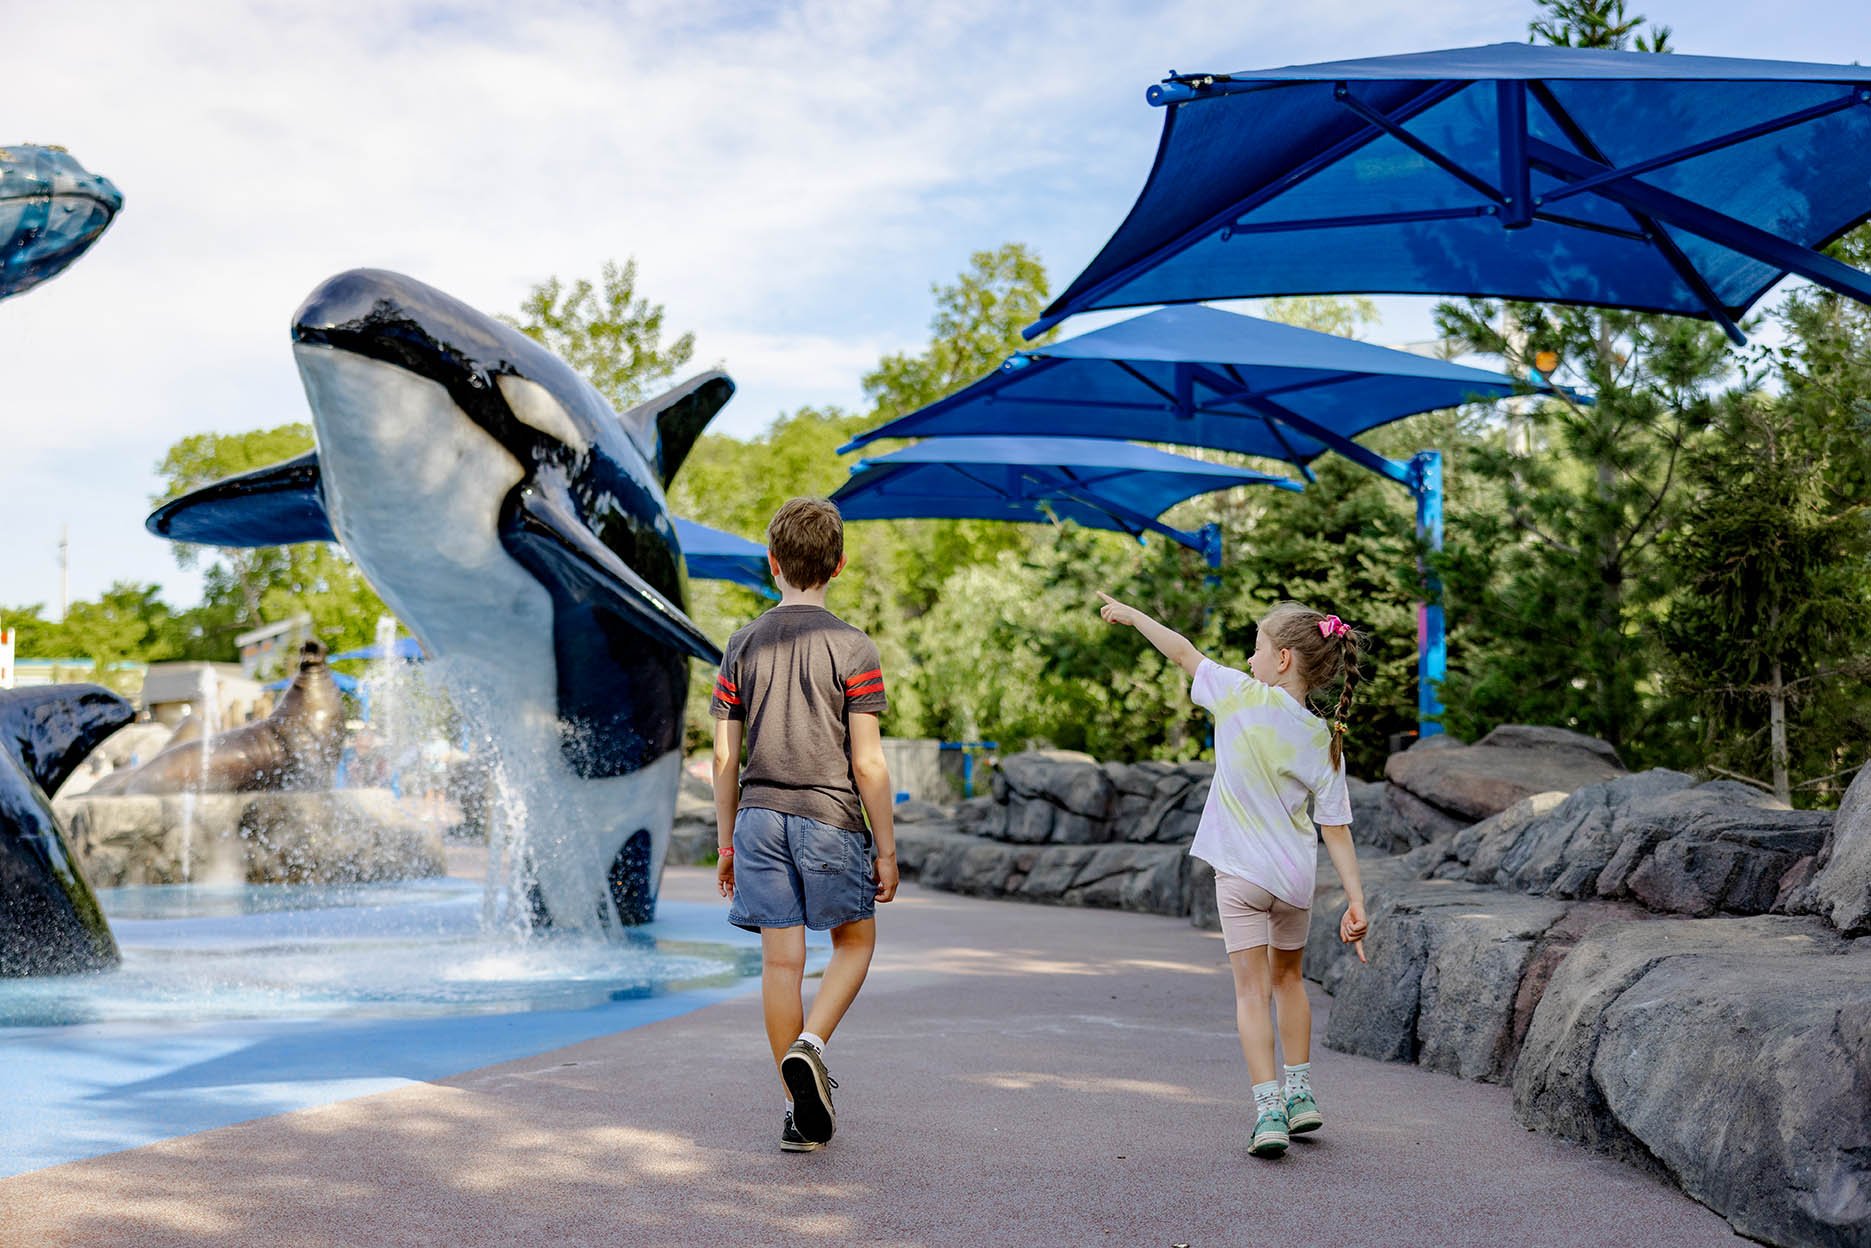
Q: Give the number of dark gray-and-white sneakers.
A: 2